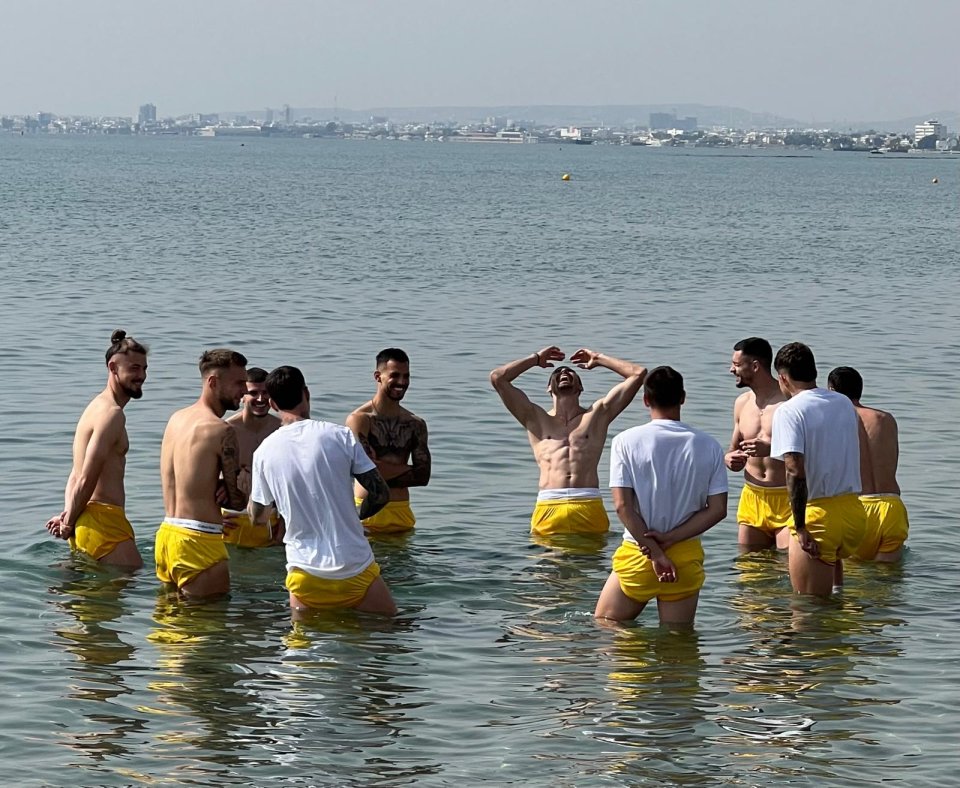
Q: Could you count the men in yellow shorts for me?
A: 10